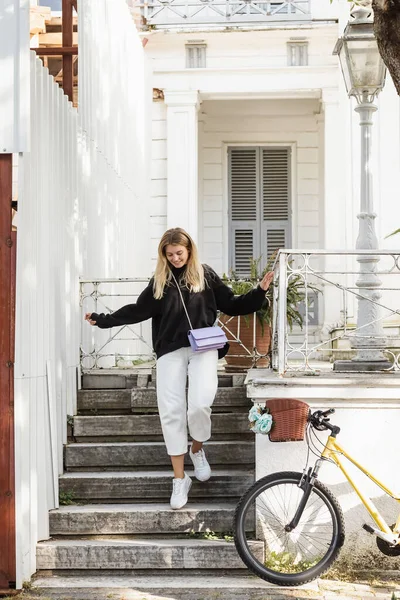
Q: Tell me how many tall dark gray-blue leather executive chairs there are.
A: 0